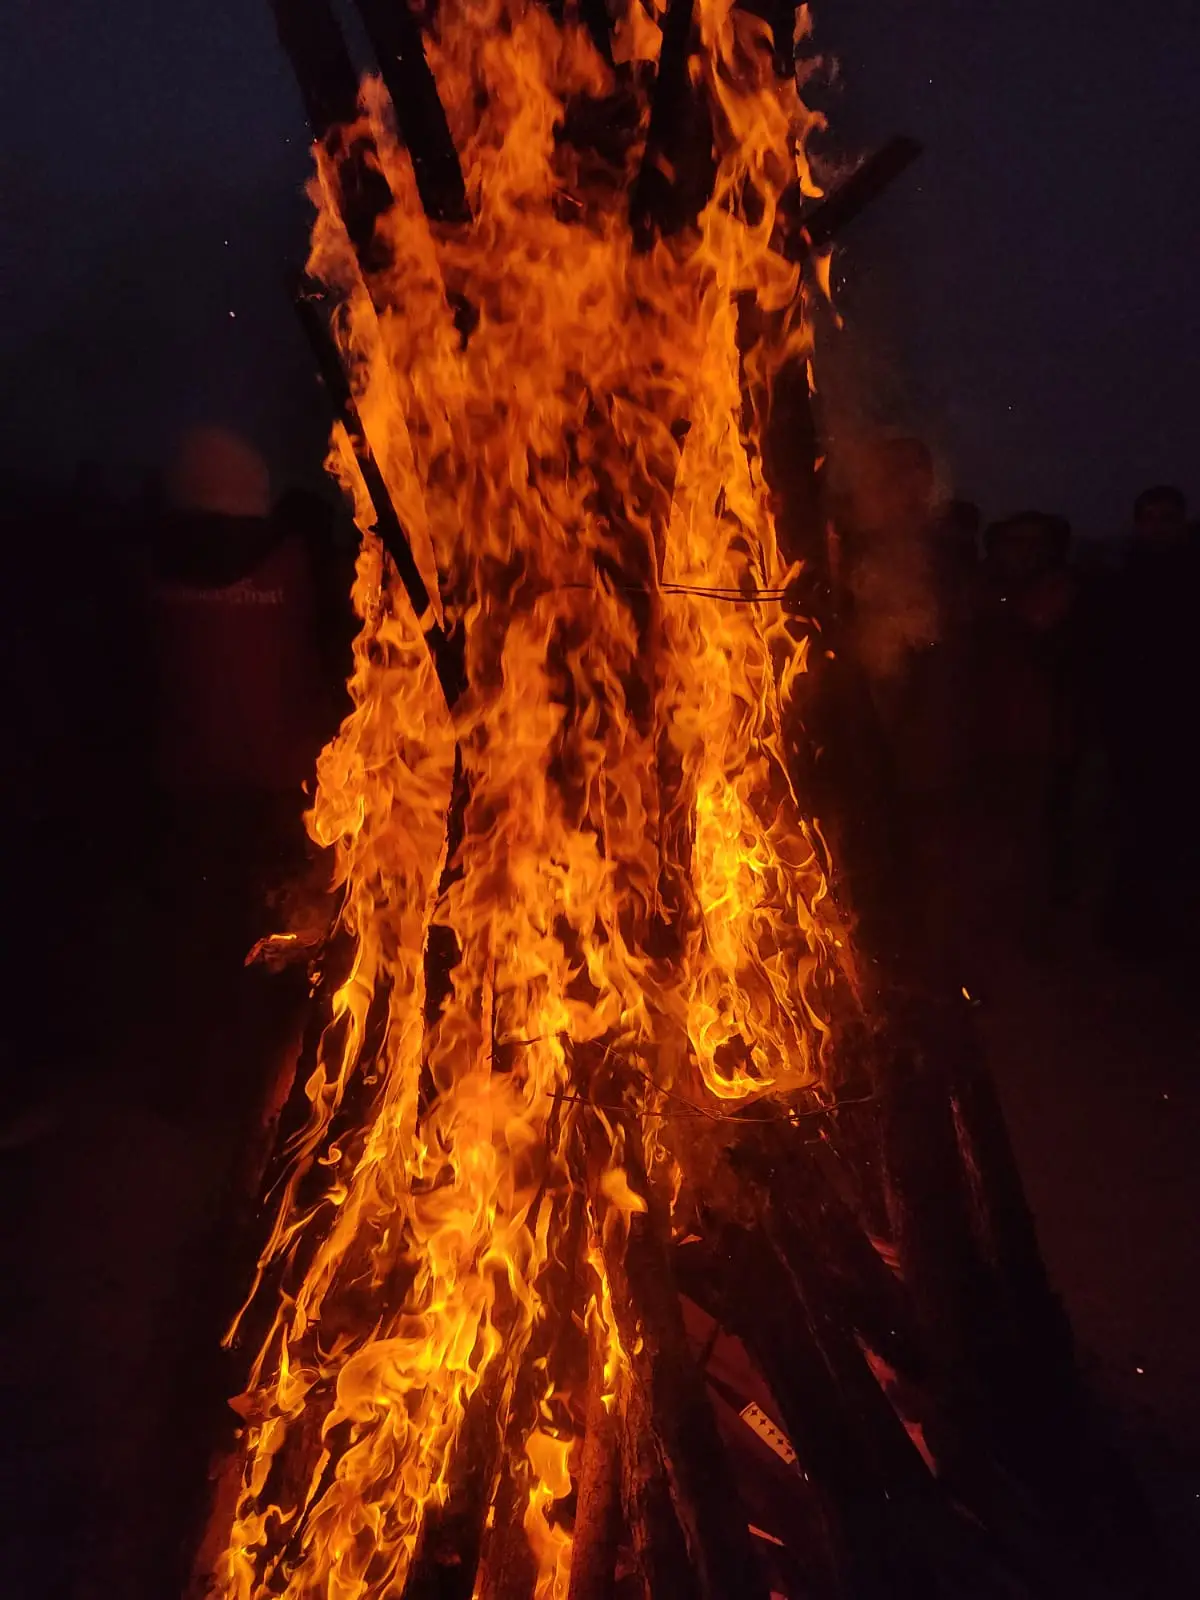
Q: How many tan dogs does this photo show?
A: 0